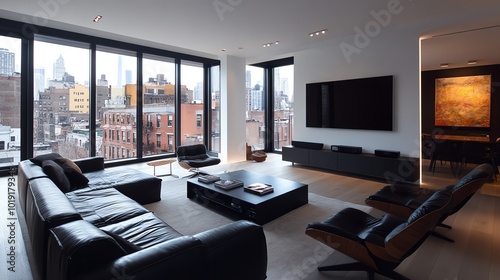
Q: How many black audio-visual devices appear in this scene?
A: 4